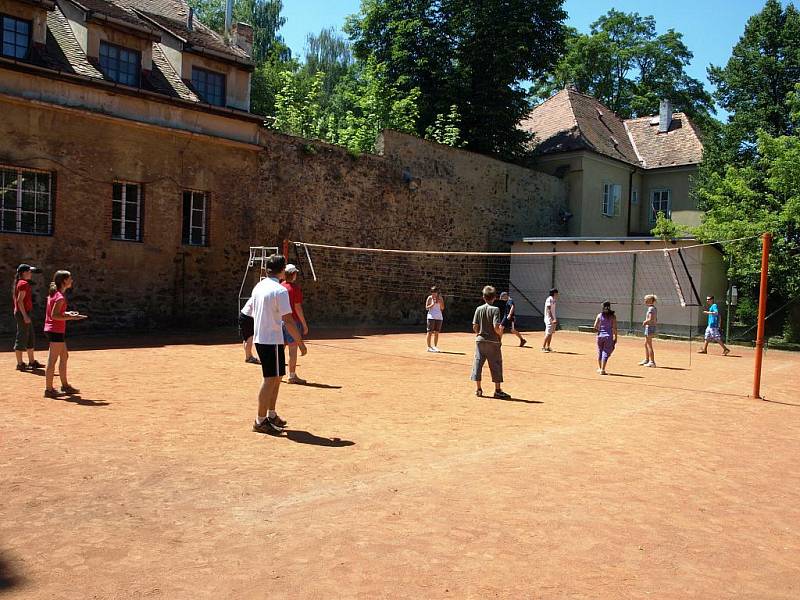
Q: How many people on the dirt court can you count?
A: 12